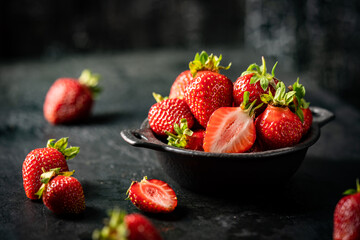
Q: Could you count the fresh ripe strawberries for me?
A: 14